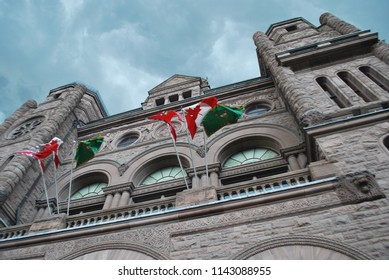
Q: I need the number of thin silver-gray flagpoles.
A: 6